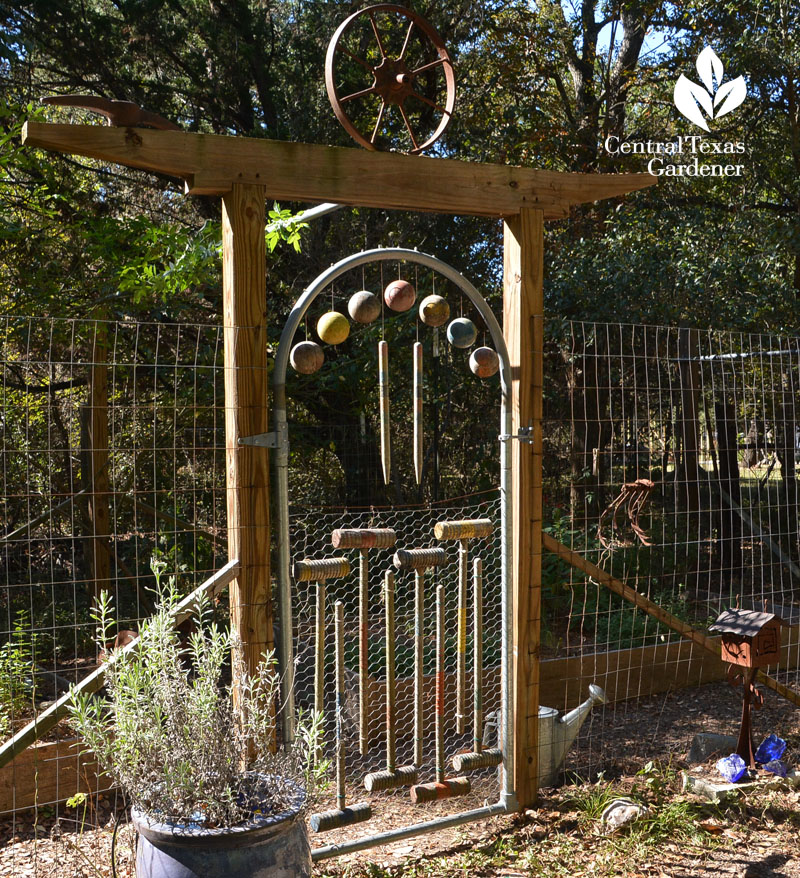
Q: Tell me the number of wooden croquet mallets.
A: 8